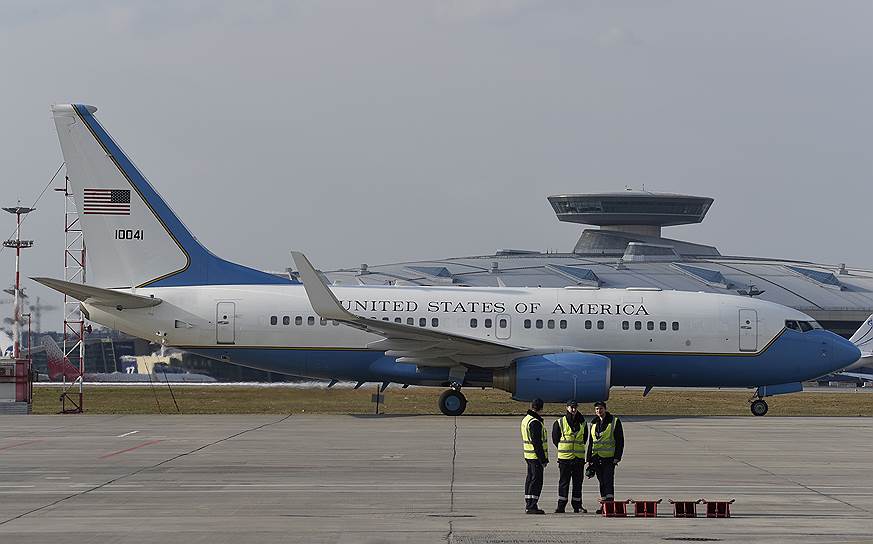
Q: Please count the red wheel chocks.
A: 4